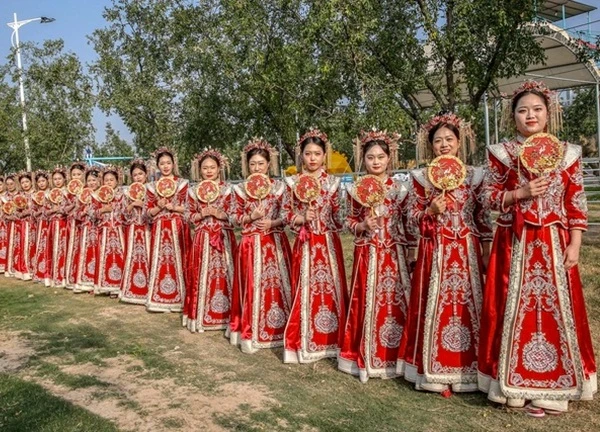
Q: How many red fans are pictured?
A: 15